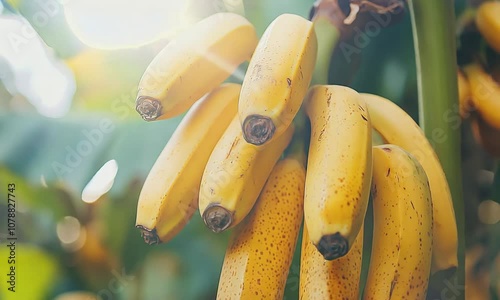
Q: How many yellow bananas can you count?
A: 9